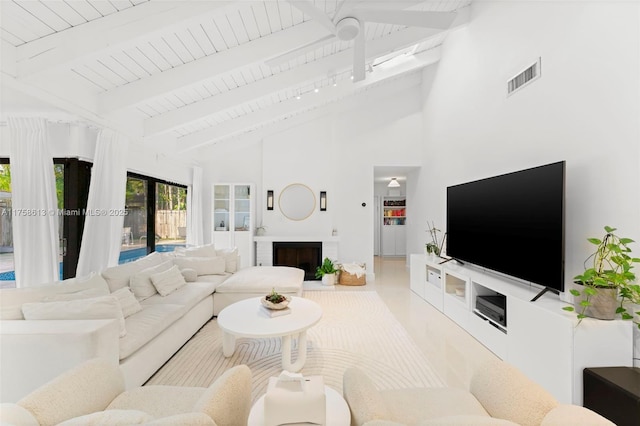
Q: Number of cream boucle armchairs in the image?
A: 2